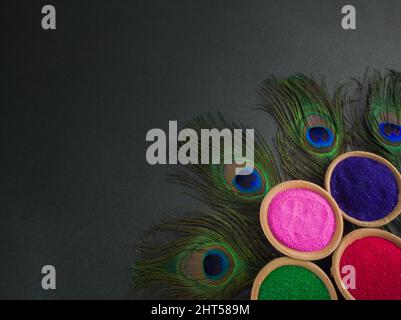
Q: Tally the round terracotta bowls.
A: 4